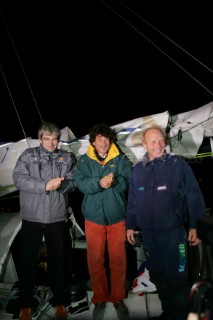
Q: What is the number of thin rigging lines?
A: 4